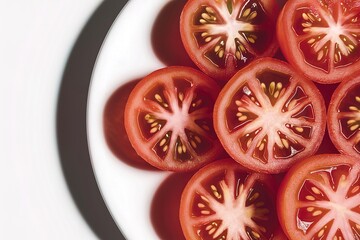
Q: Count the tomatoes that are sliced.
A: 7